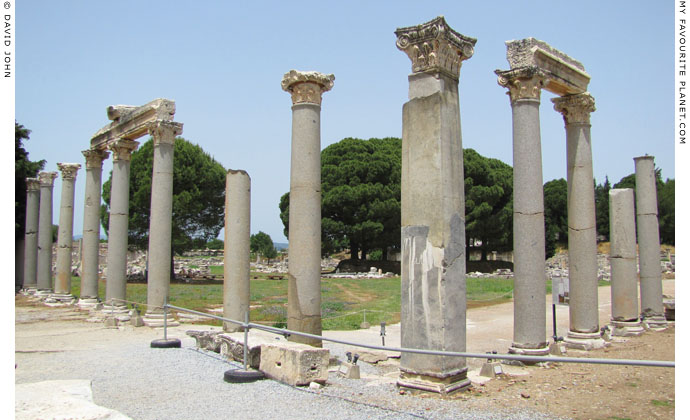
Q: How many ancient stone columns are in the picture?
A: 13